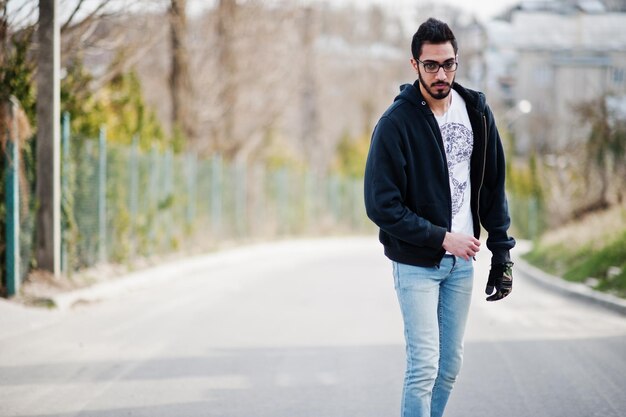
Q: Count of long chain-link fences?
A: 1